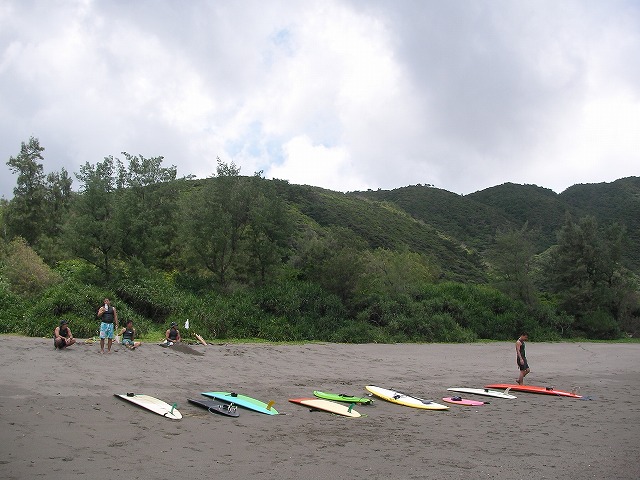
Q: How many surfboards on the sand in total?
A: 9